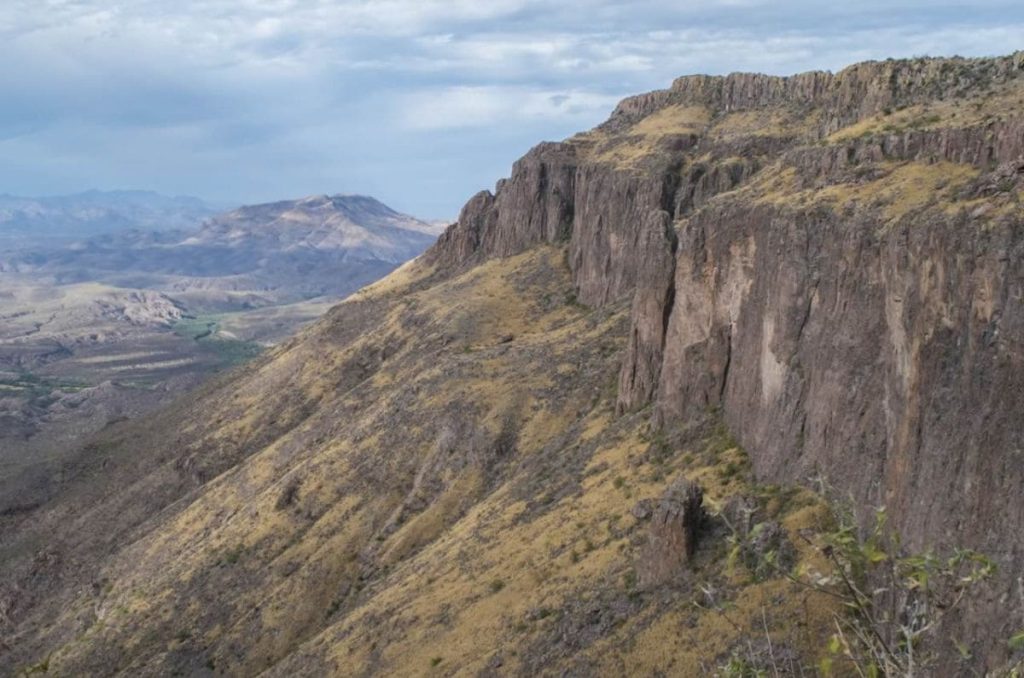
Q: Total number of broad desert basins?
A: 1